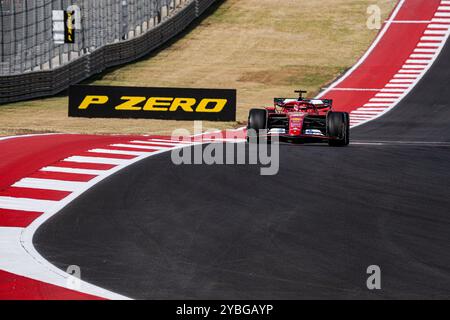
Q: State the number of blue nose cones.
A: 0